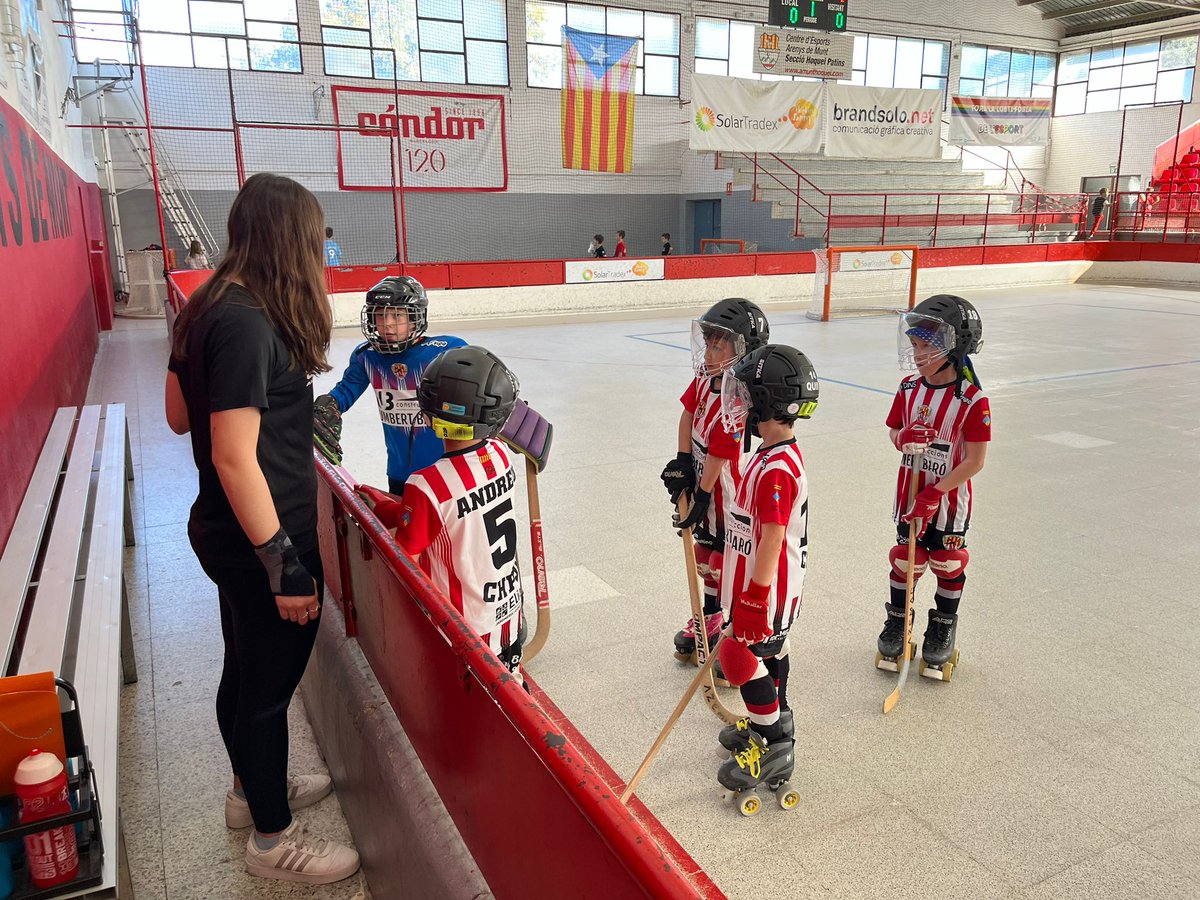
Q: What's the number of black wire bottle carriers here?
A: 1